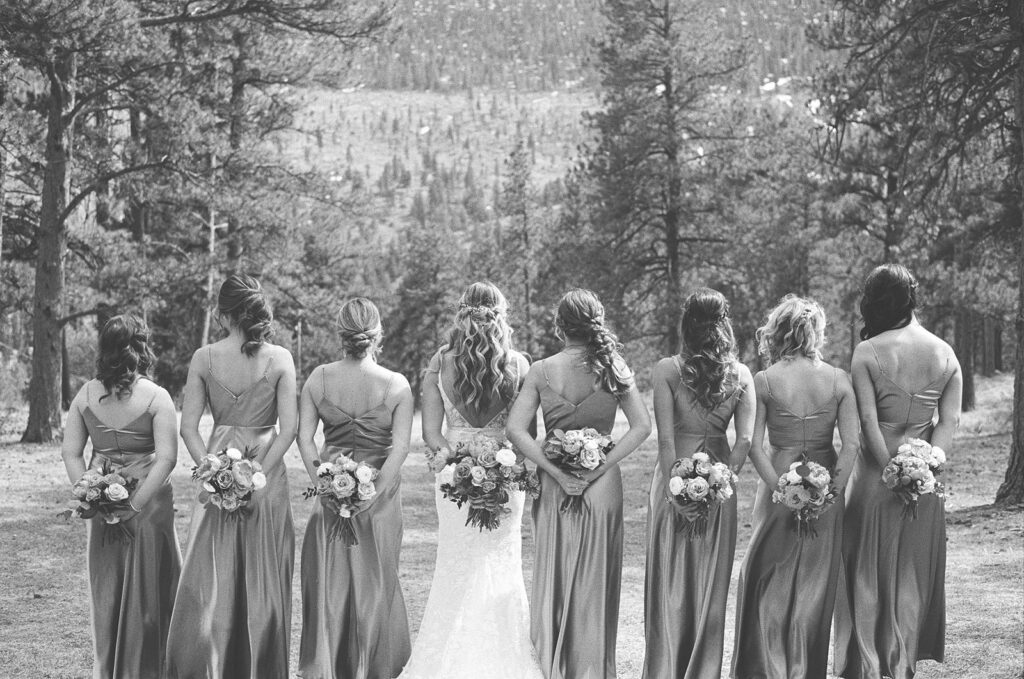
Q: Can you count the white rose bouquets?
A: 8